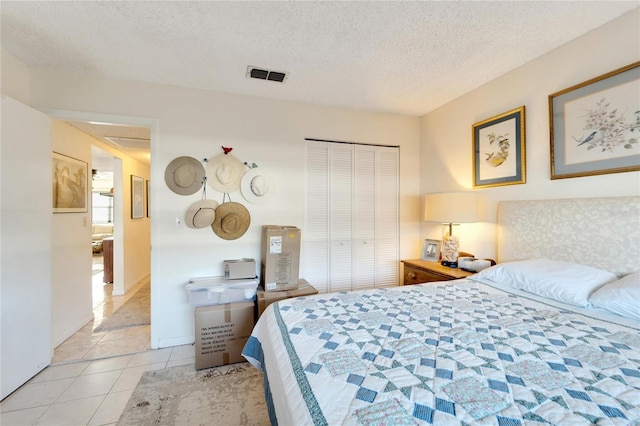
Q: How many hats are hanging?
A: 5